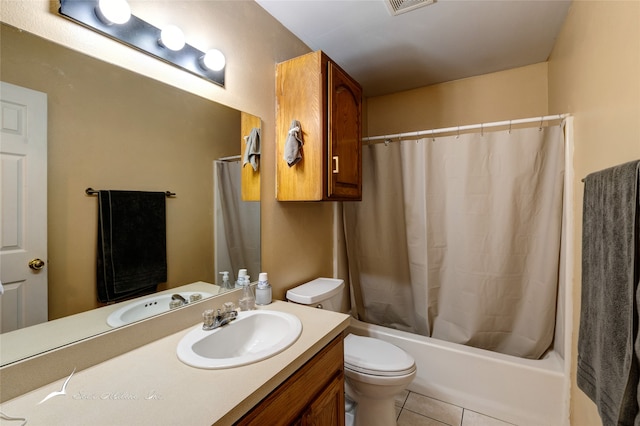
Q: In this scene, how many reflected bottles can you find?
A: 2